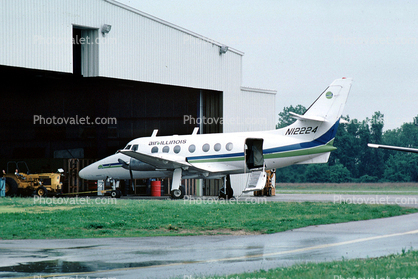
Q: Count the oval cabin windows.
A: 7